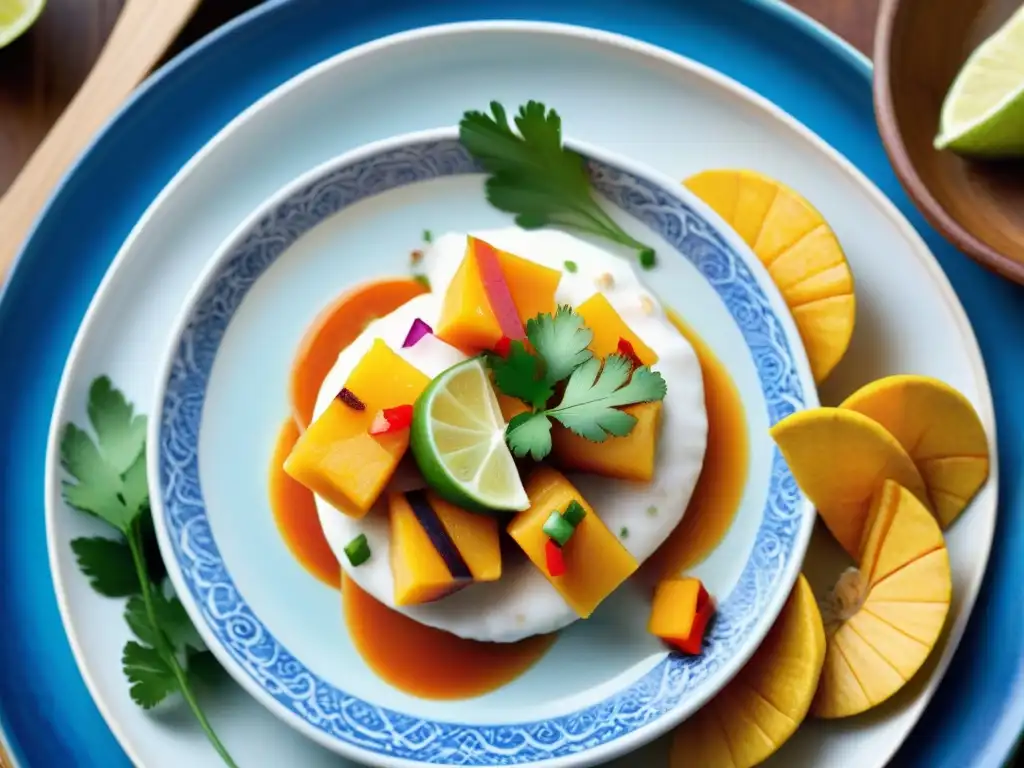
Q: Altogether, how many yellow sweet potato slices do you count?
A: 5